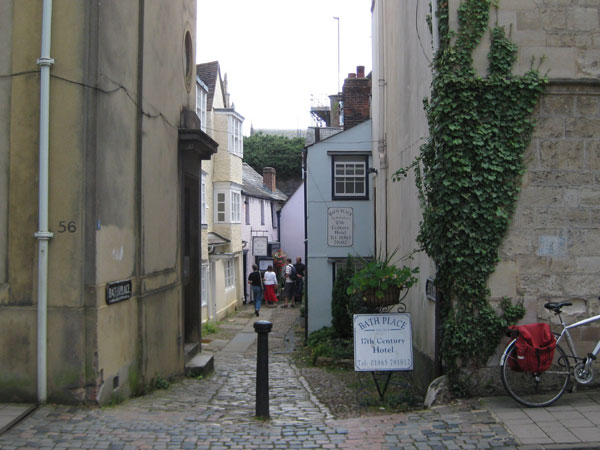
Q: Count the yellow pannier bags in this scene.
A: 0